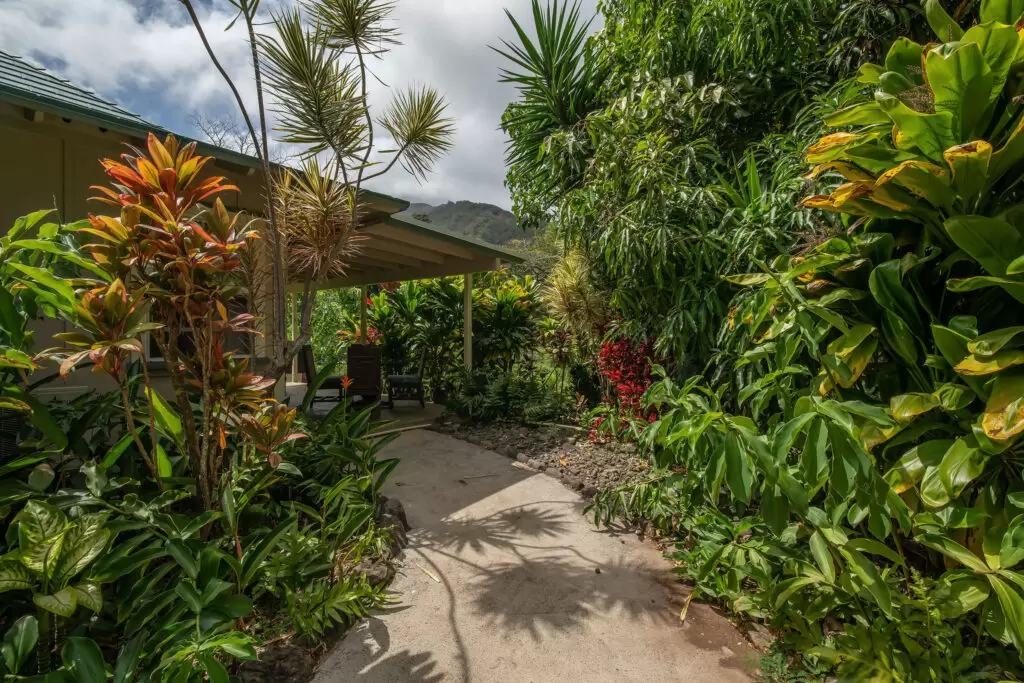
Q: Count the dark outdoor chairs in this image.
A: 3